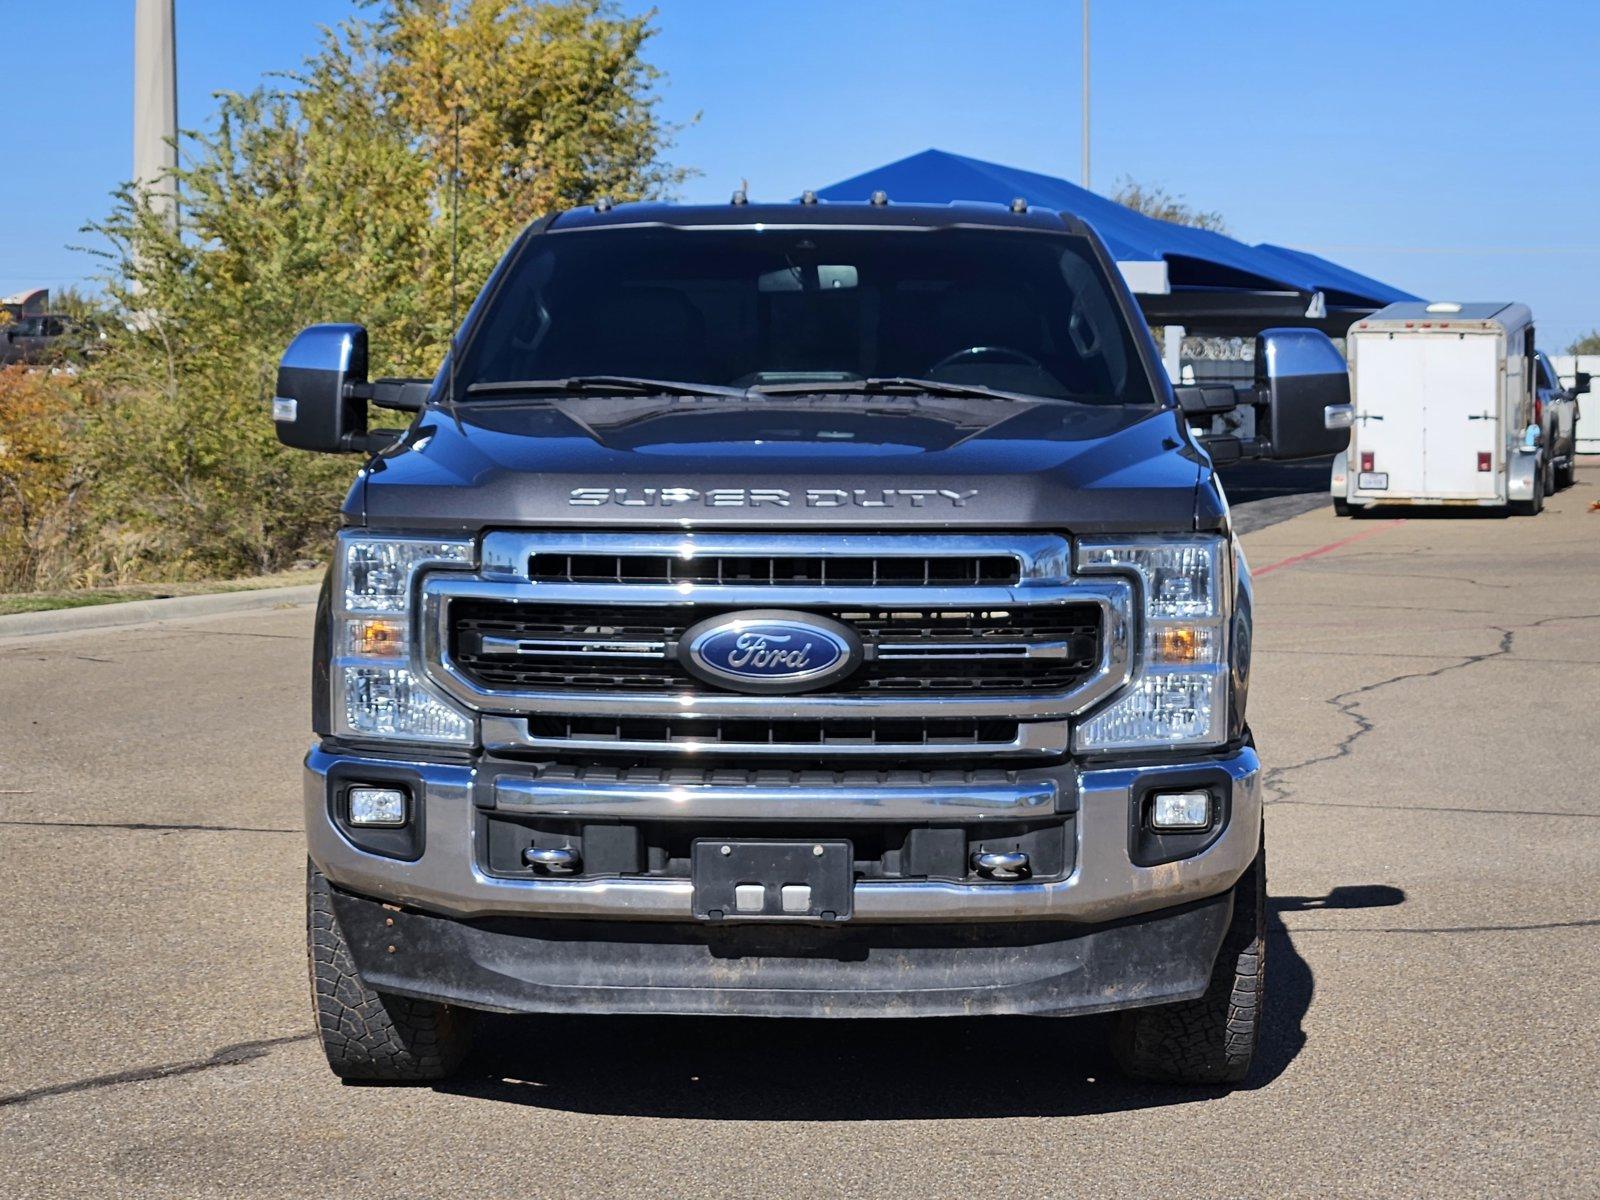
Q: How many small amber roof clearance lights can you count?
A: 5